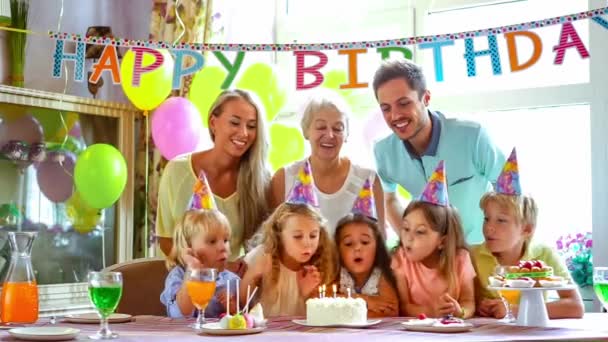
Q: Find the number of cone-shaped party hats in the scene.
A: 5